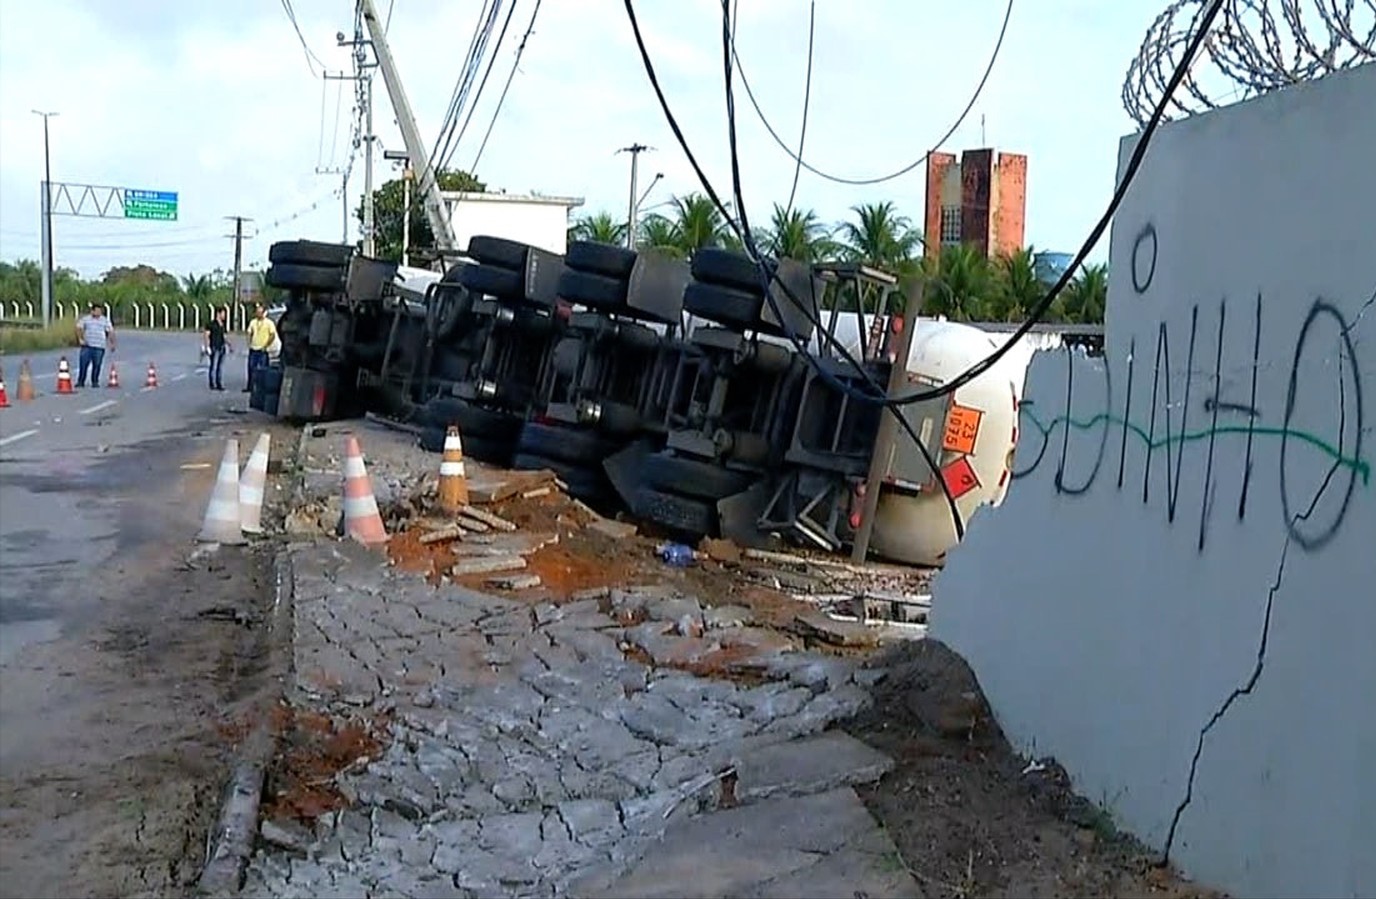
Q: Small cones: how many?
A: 5